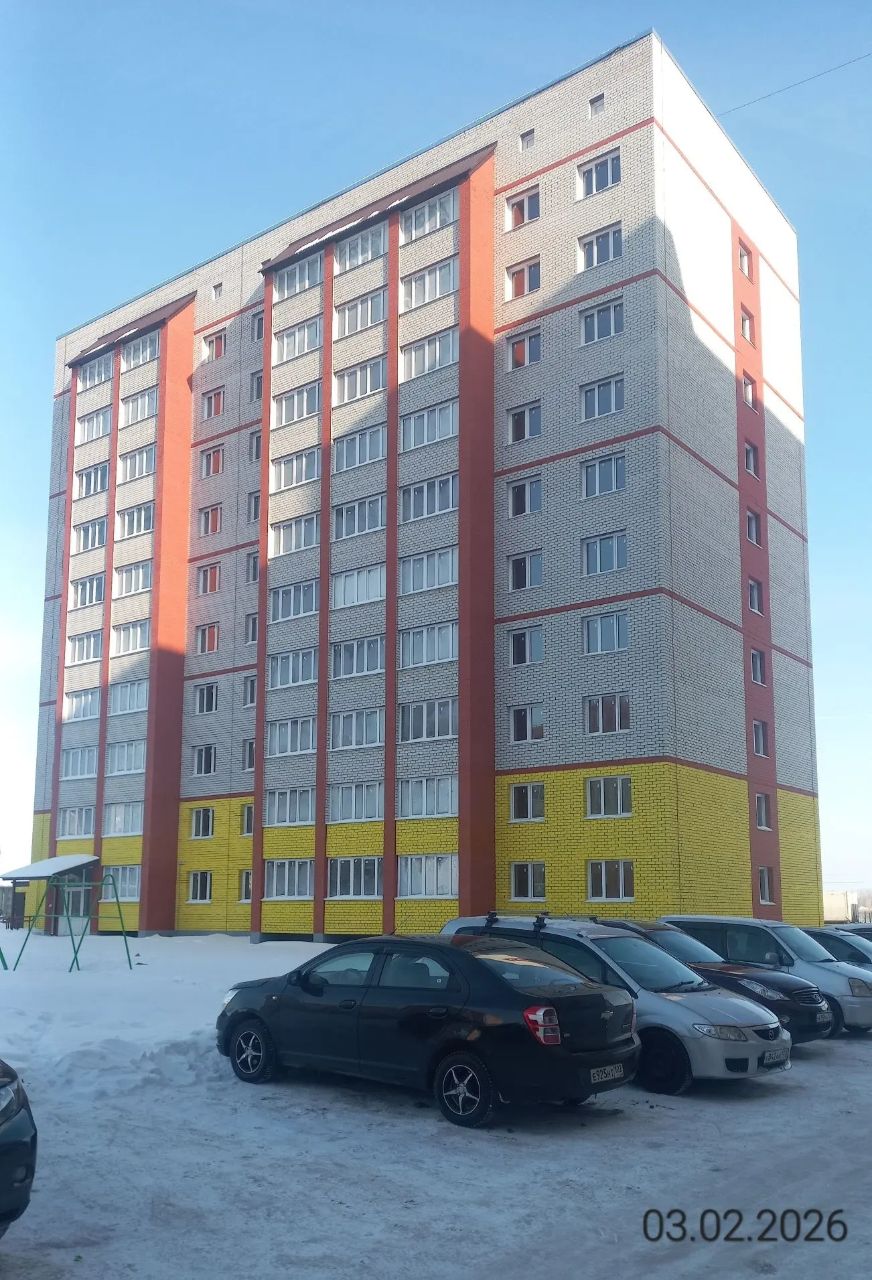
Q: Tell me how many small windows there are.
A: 3